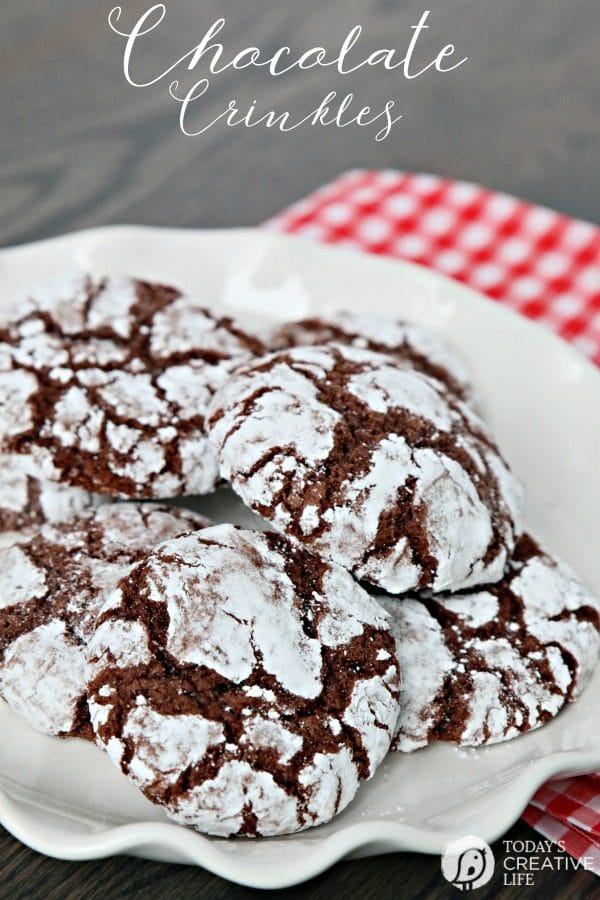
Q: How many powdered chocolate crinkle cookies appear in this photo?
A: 7